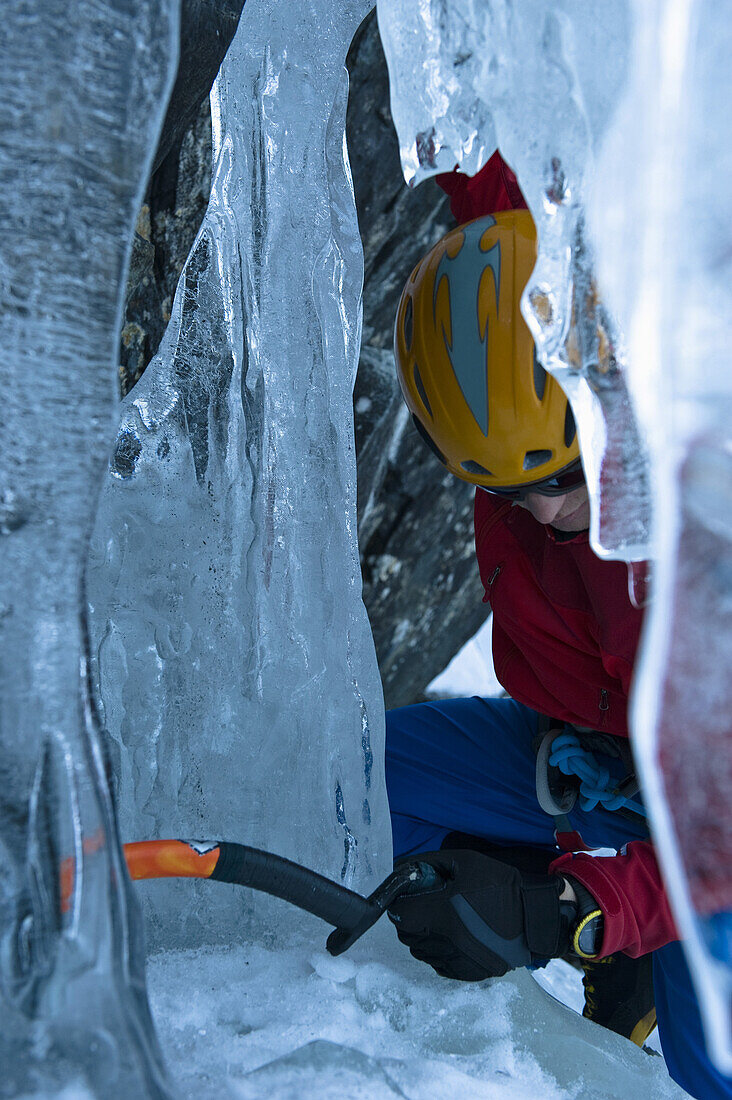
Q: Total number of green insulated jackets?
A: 0